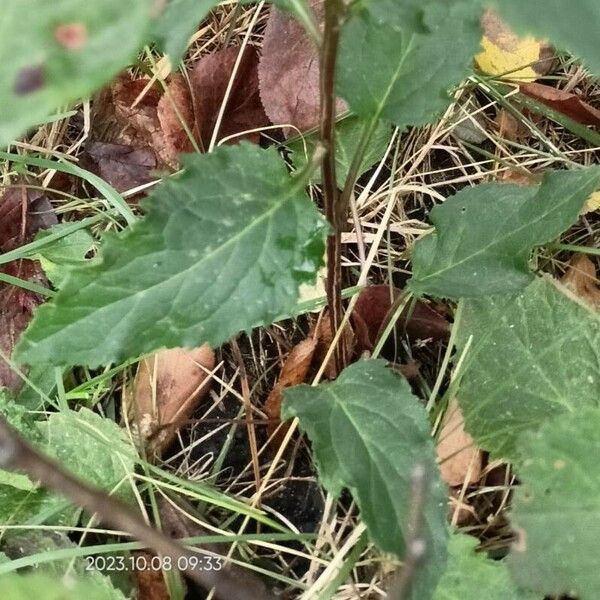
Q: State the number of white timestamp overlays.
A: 1